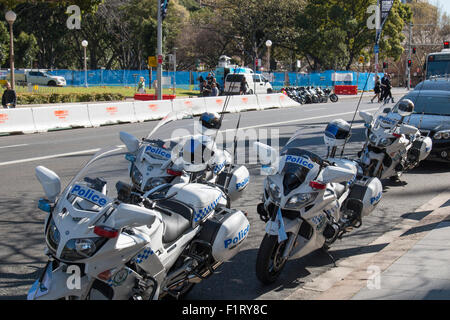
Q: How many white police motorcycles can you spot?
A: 4